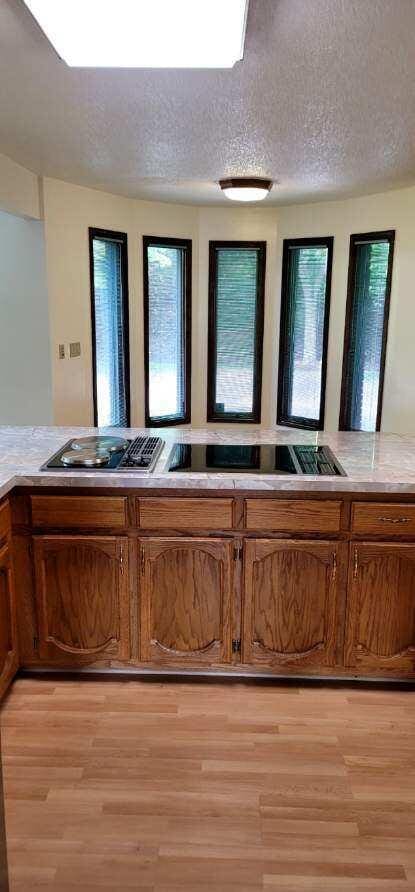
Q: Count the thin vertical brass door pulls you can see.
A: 4